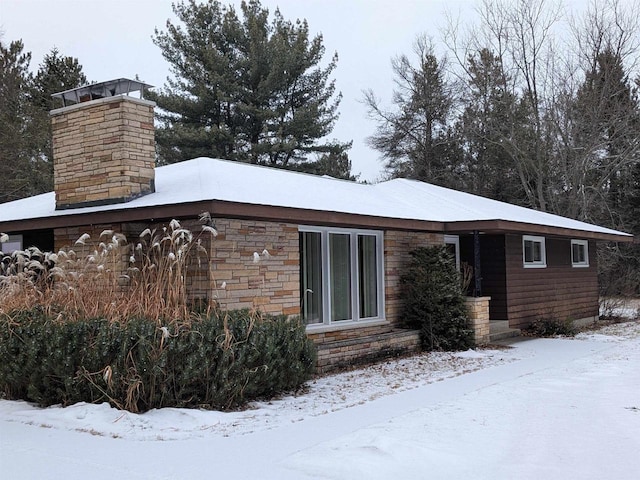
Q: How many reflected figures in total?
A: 0